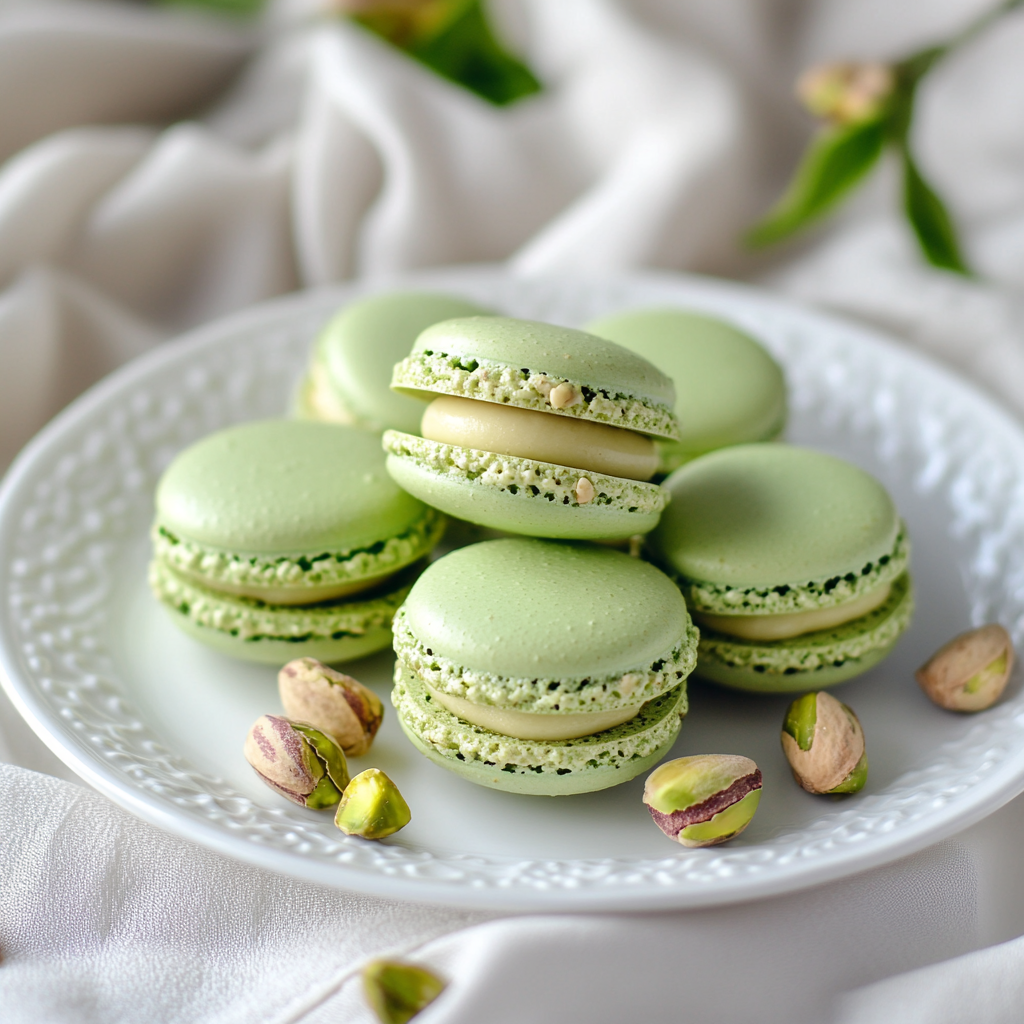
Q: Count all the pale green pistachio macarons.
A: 6